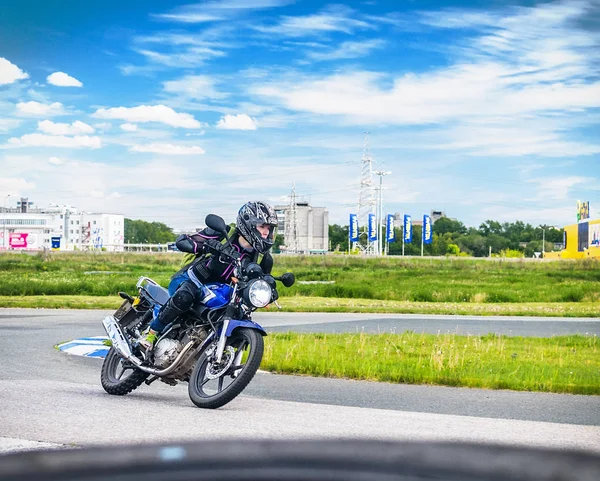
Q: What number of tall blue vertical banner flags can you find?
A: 5